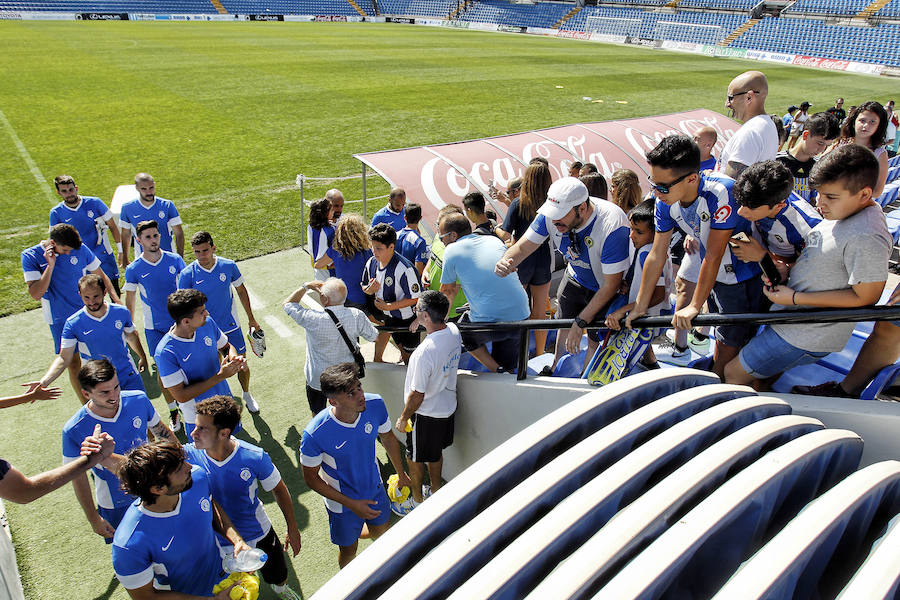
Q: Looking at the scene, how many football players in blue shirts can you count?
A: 11